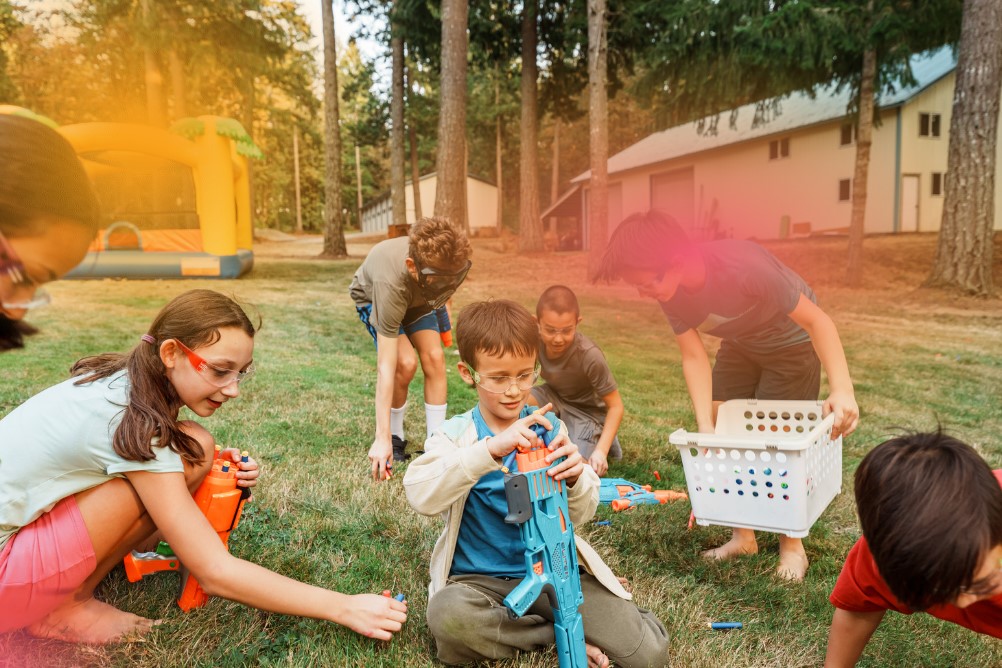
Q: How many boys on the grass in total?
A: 5